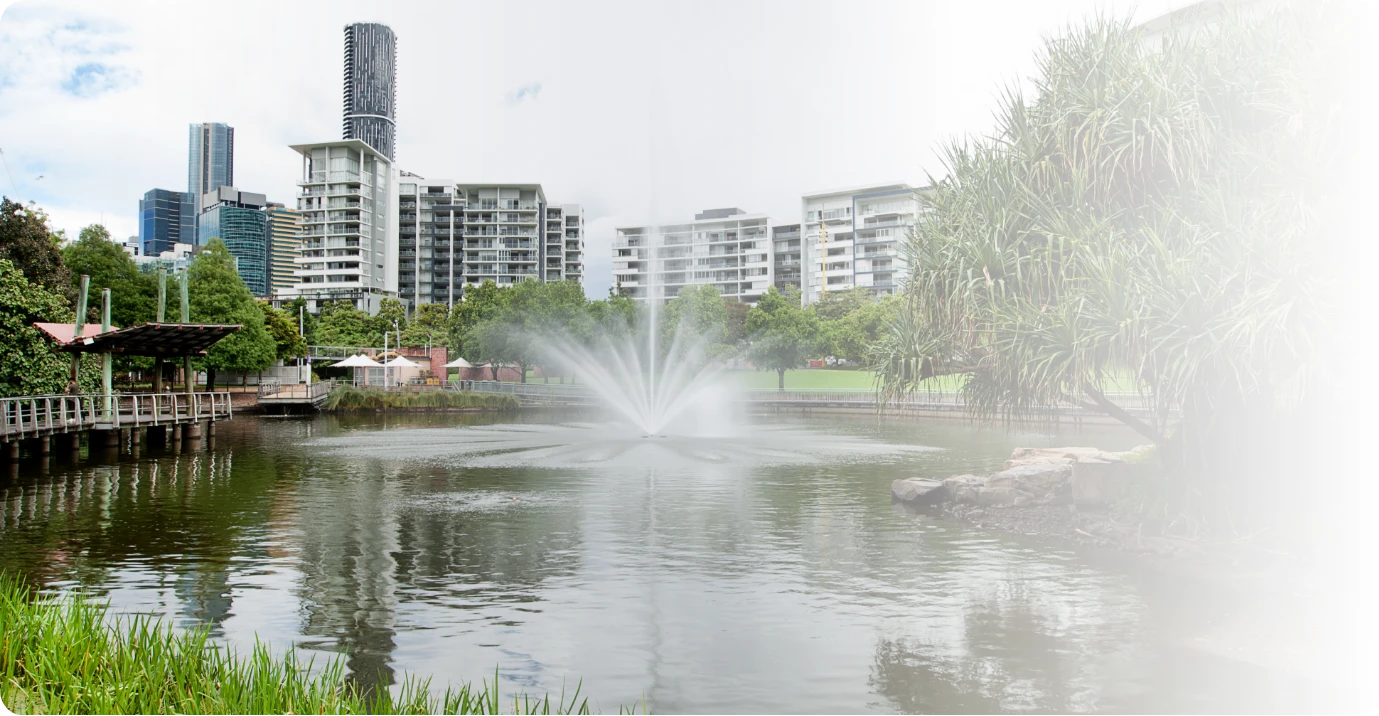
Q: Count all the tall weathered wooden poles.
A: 4